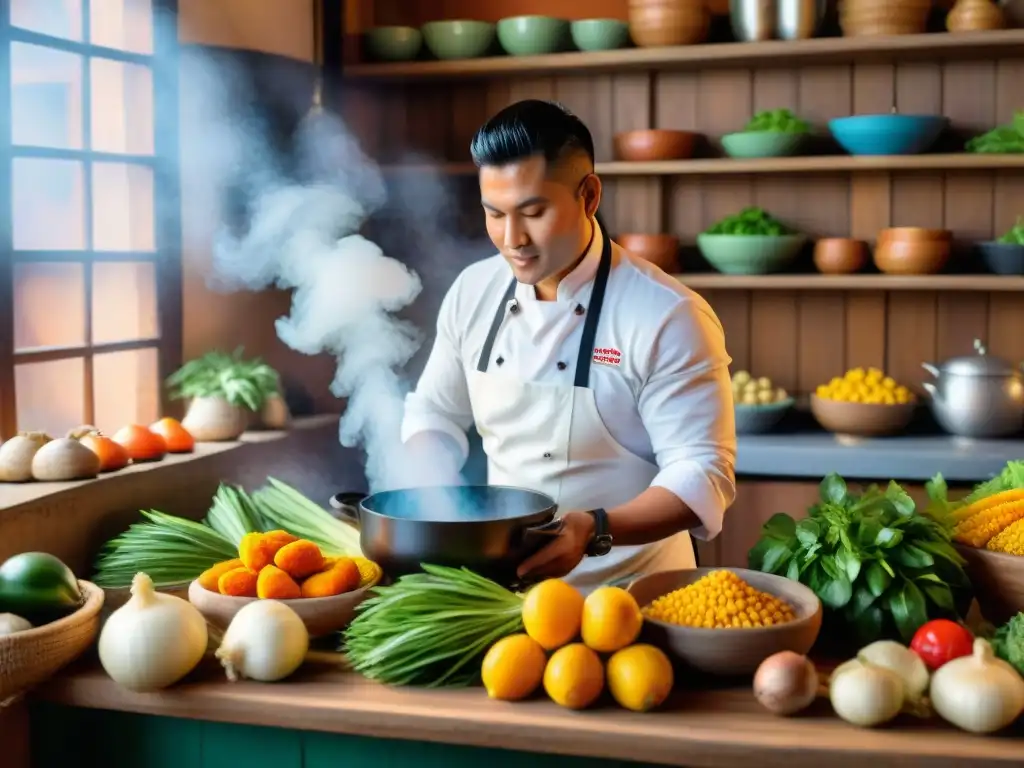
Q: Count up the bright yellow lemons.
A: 5